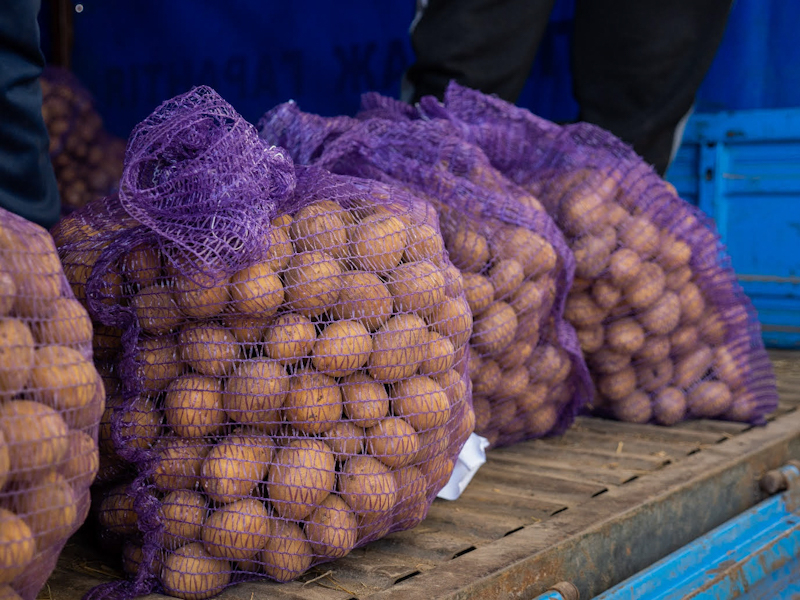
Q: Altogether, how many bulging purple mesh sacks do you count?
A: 5